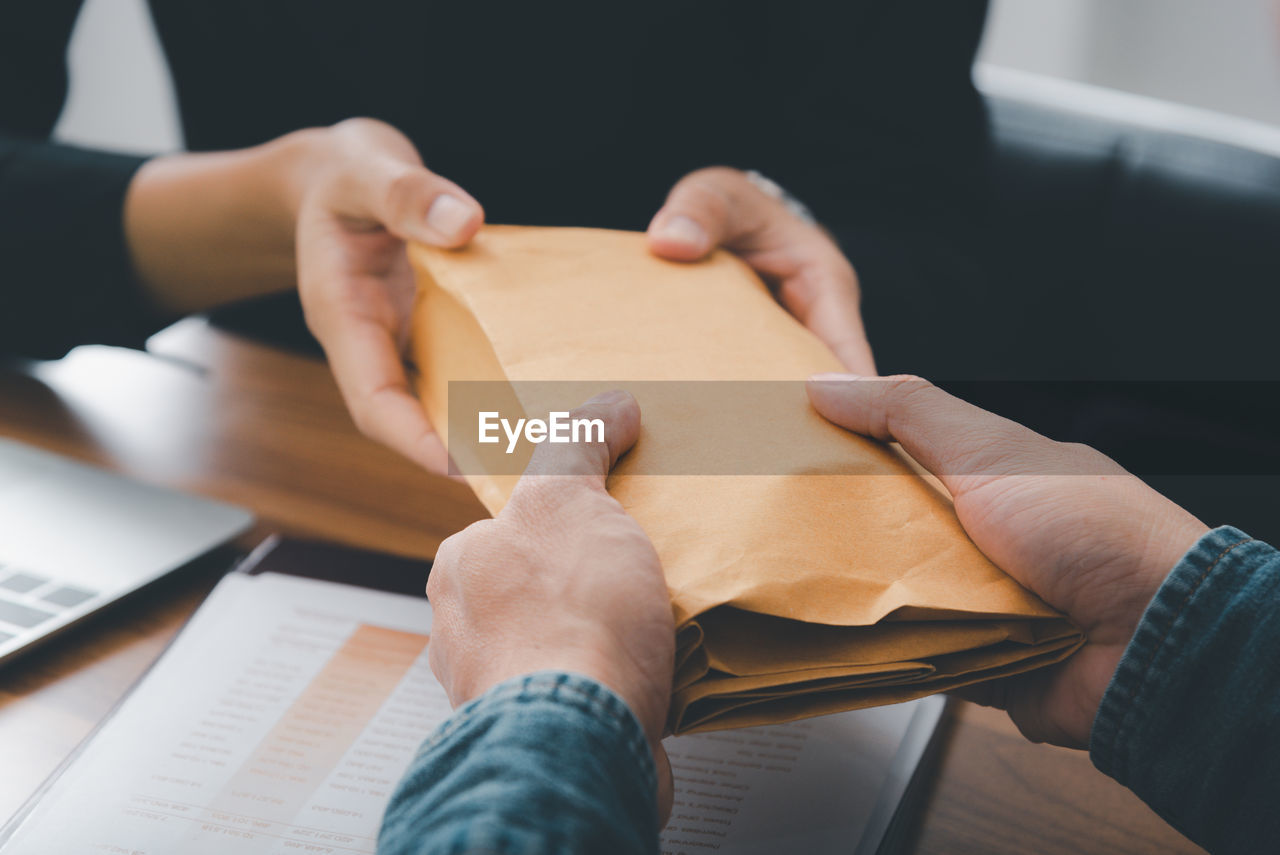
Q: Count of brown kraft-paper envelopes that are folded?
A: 1